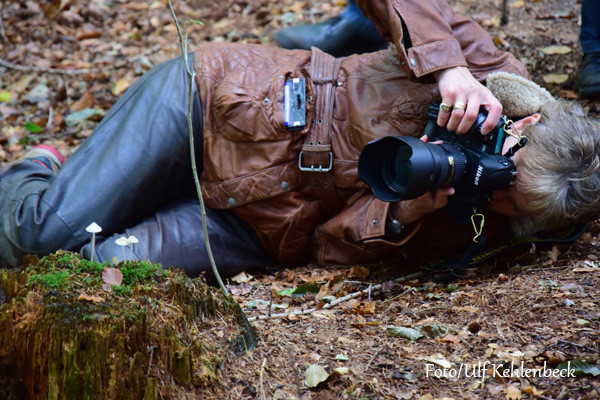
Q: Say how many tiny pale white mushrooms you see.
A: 3